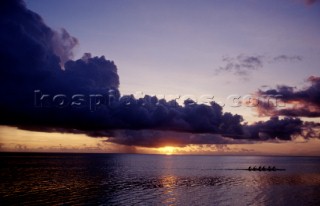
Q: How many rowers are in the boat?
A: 6